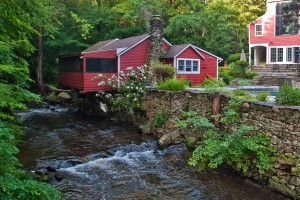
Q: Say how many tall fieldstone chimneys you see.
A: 1